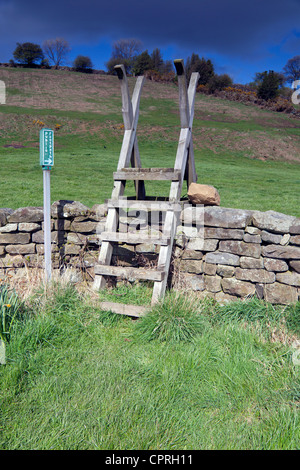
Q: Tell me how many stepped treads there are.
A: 5